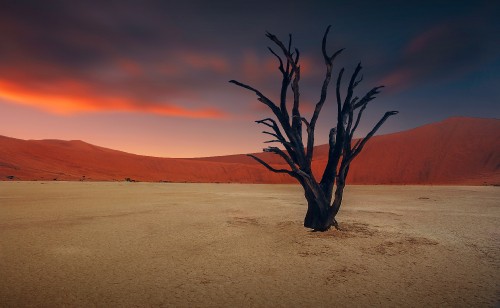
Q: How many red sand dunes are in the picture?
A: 2